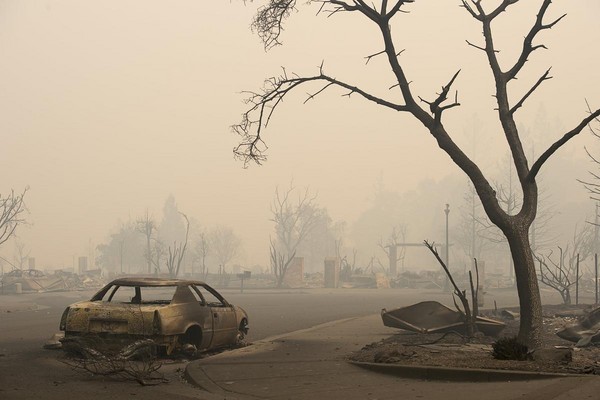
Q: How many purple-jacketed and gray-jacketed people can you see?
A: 0